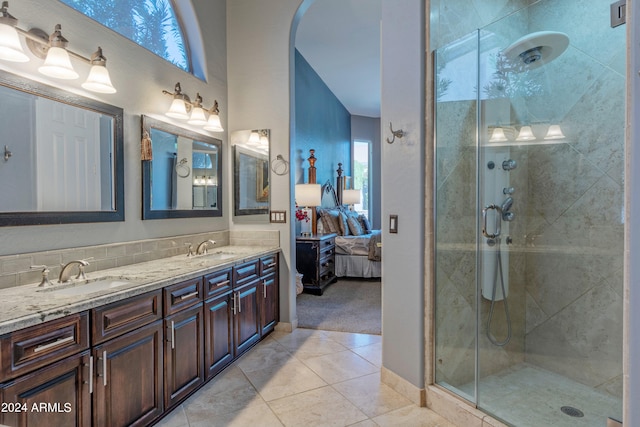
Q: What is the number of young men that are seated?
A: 0